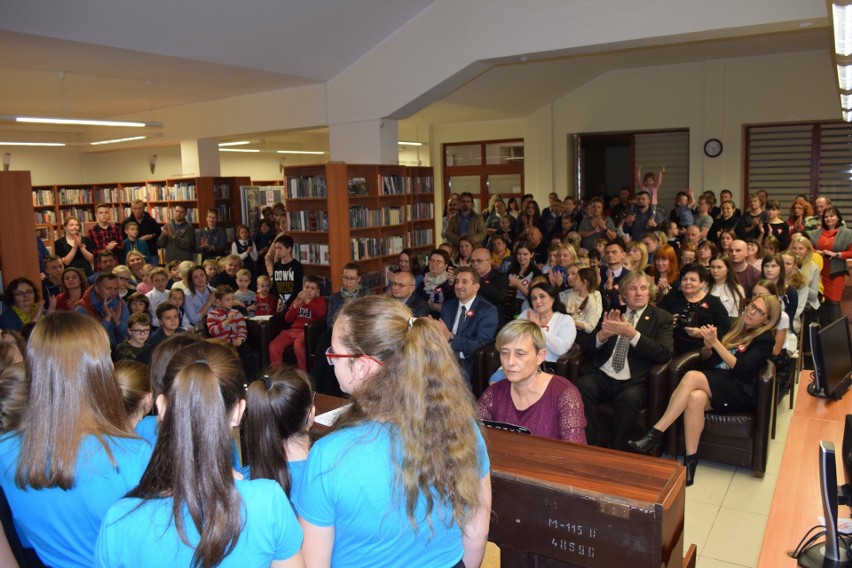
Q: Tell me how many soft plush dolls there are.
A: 0